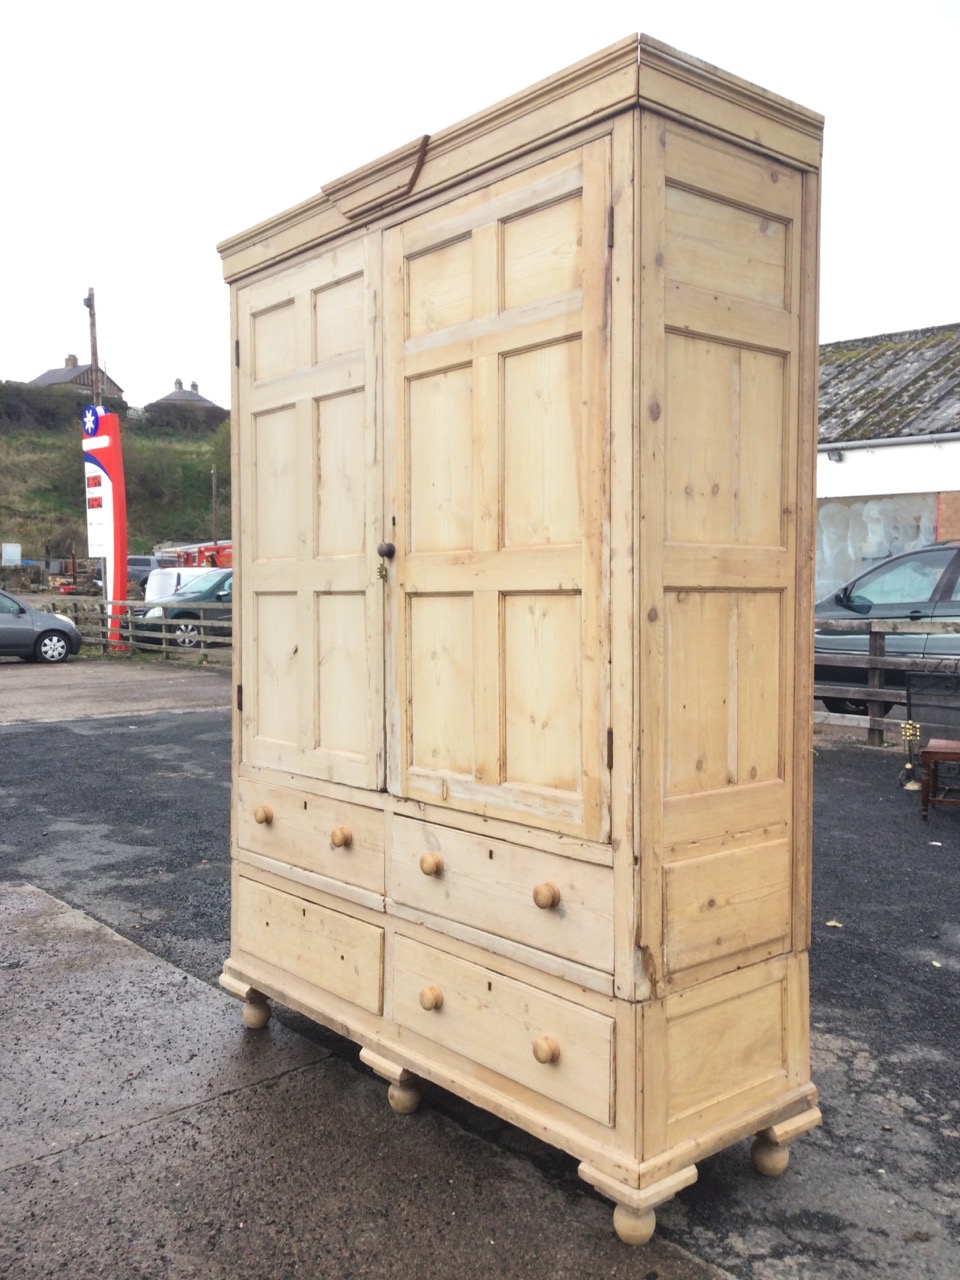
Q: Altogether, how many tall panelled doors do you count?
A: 2